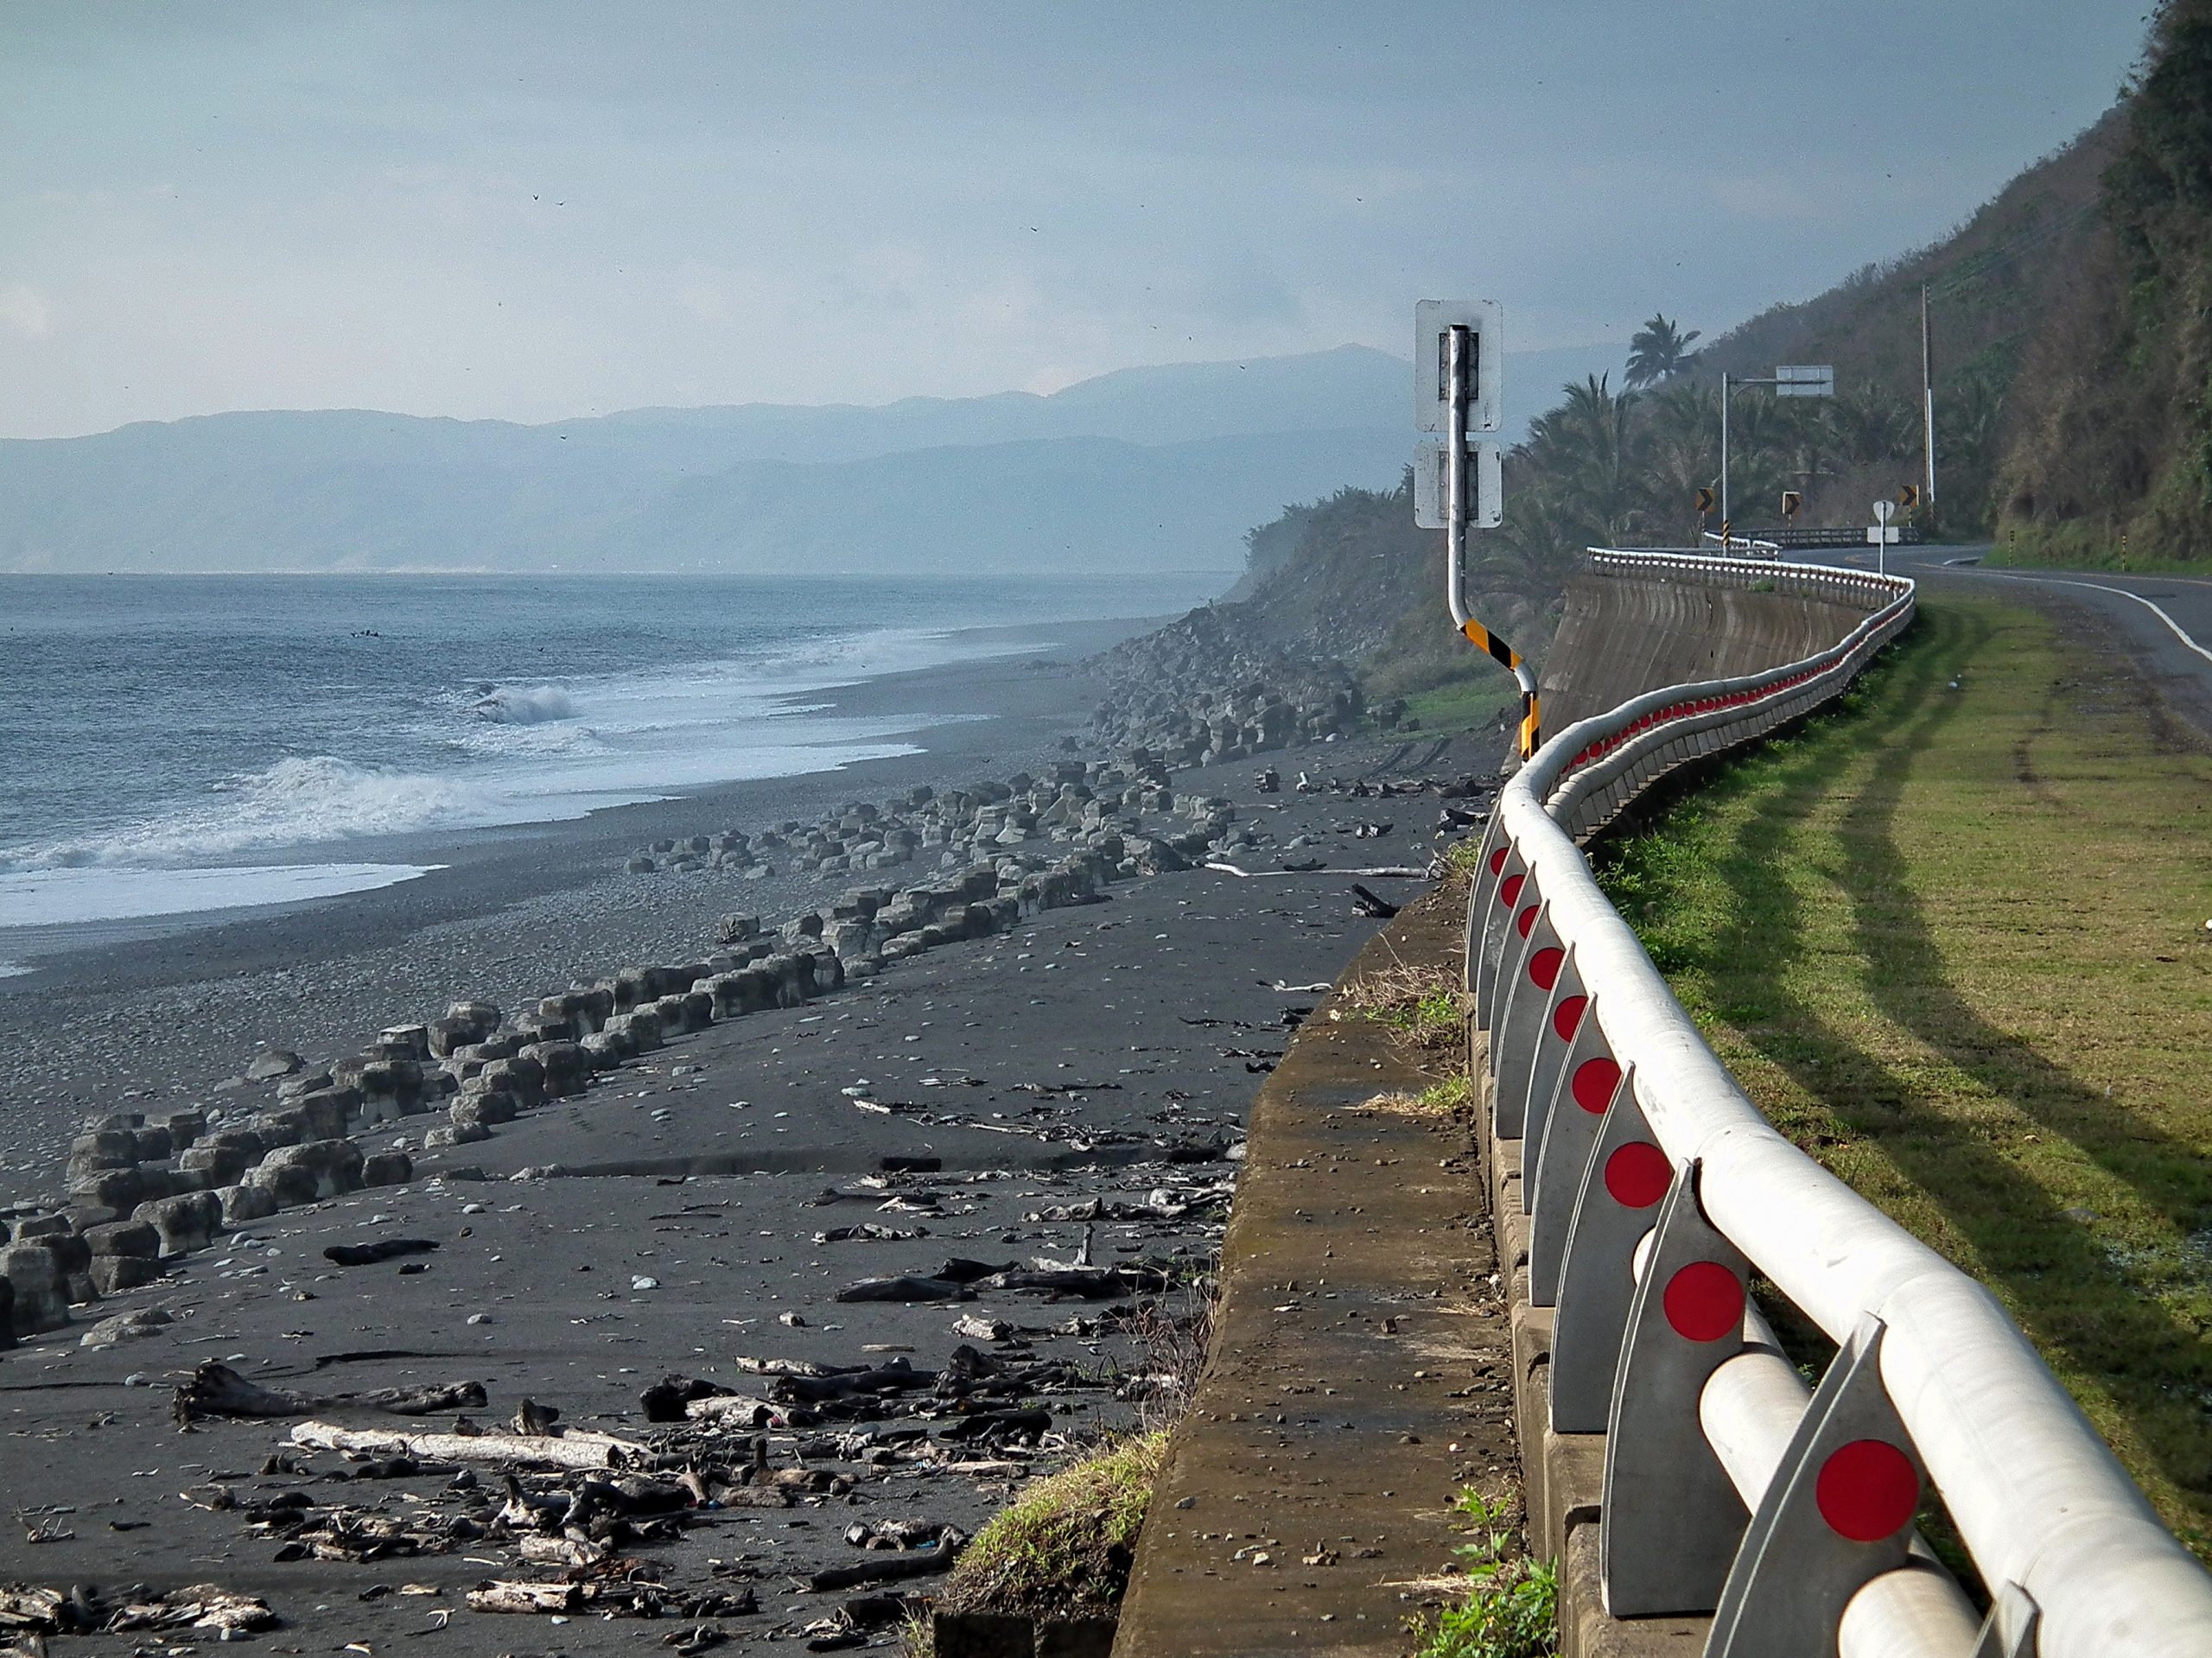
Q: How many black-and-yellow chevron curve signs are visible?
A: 3